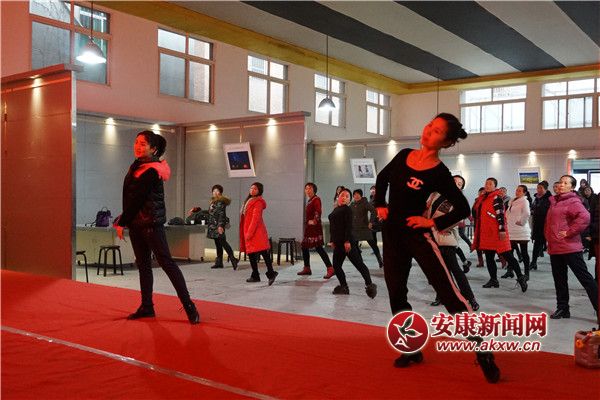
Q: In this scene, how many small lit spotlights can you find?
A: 11